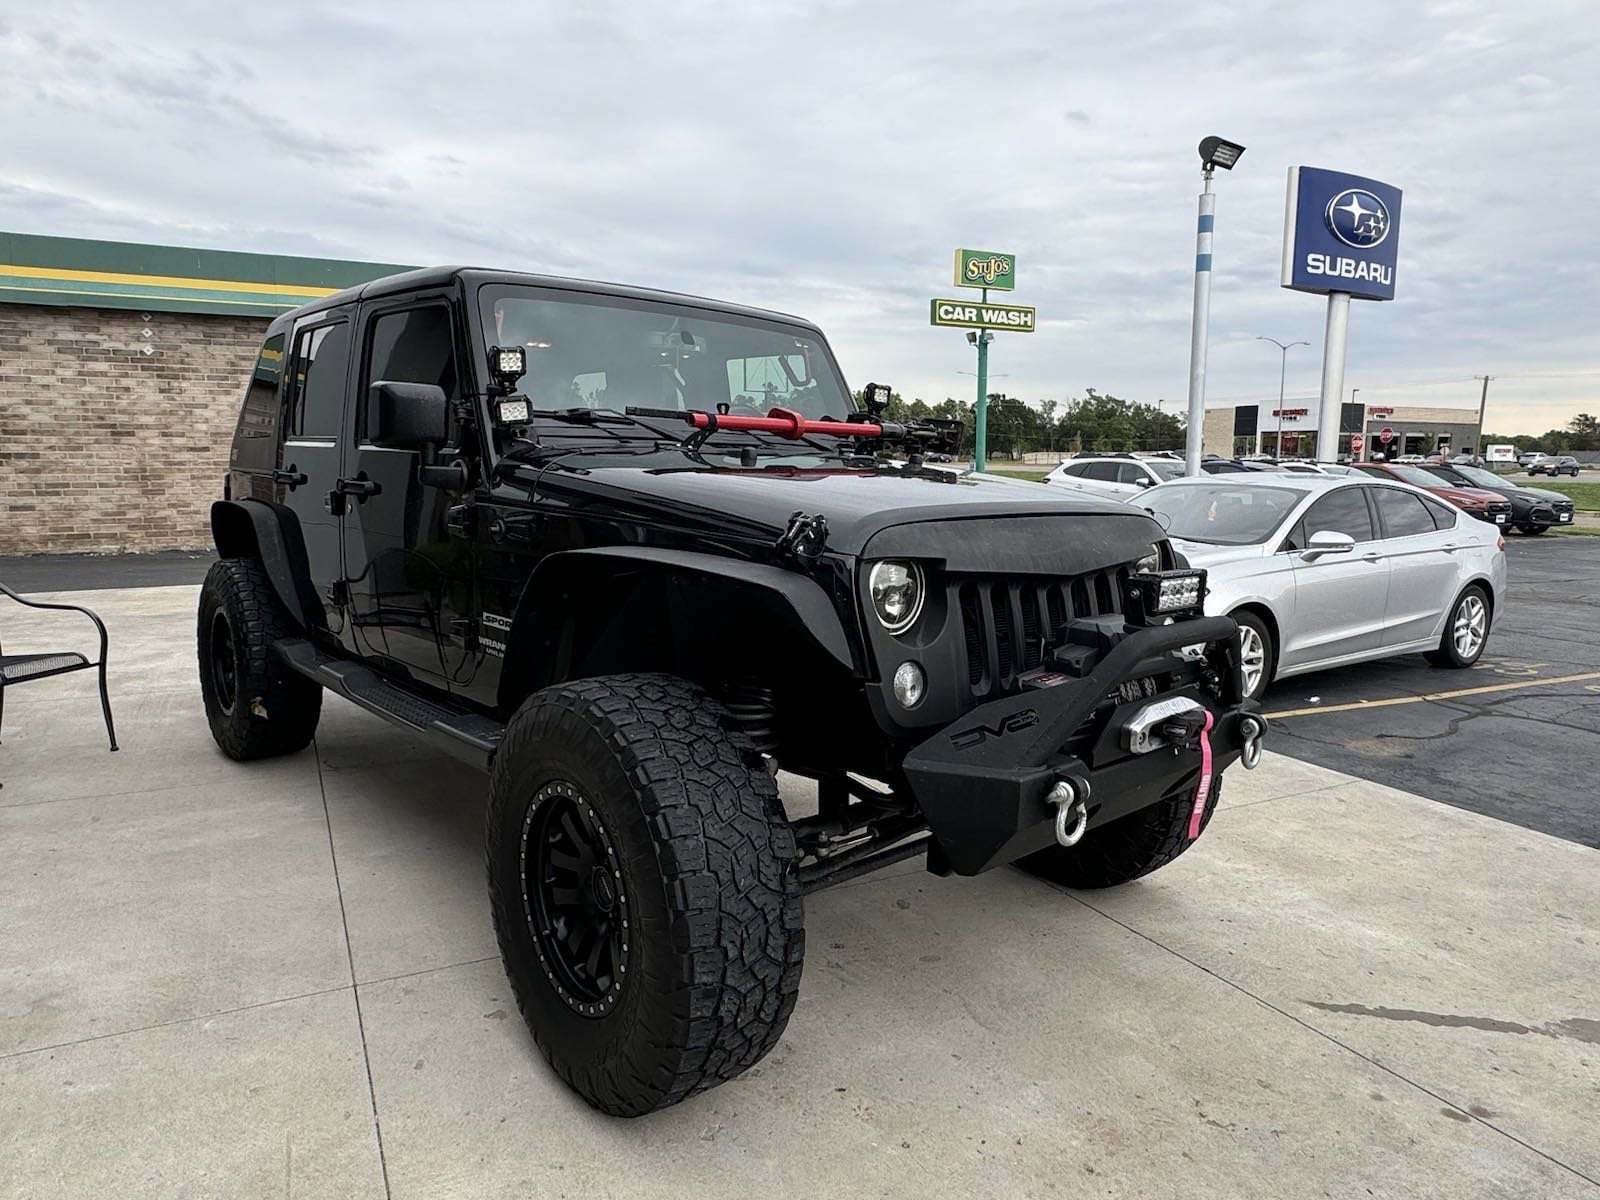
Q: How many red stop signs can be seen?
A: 2